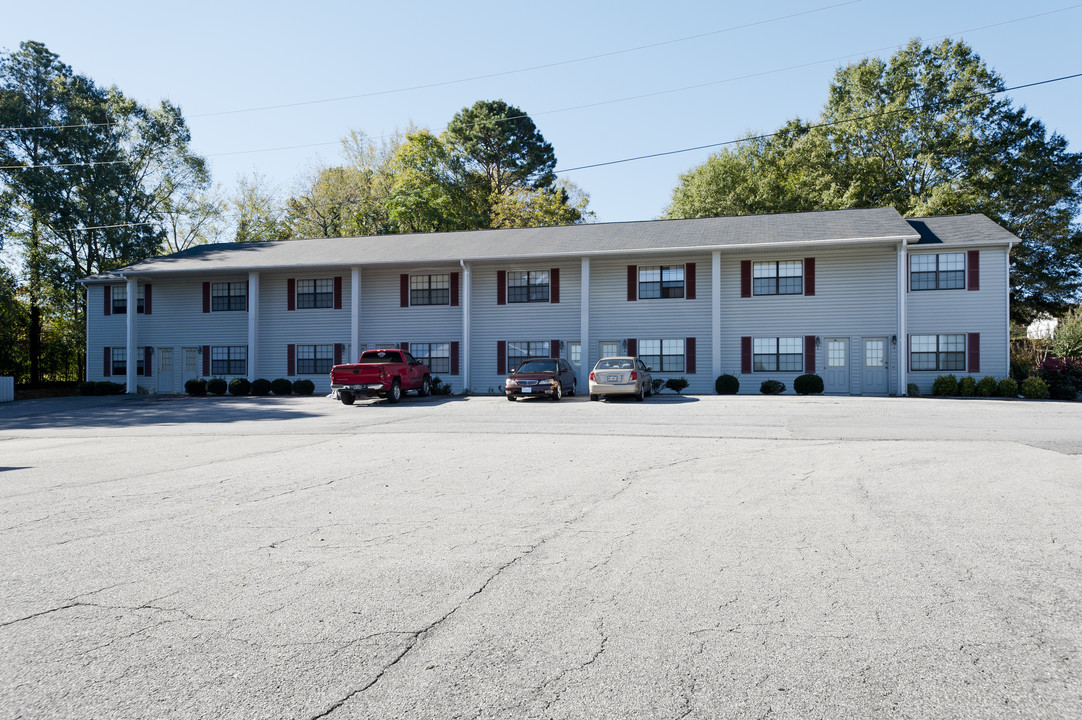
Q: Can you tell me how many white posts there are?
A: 7